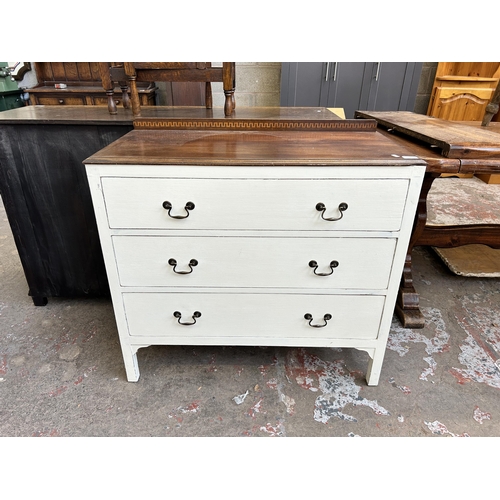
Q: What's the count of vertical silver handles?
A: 3